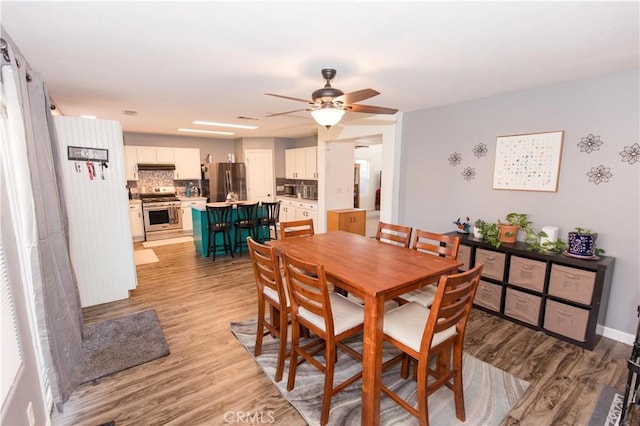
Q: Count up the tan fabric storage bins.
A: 7